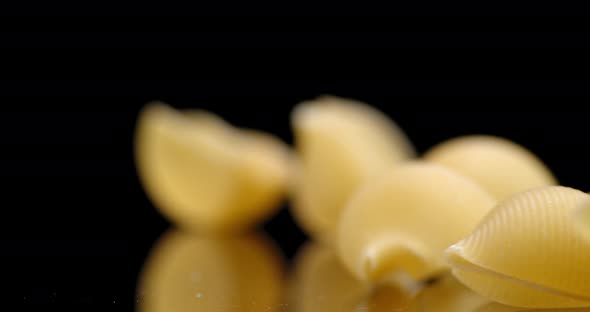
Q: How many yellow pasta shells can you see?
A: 5